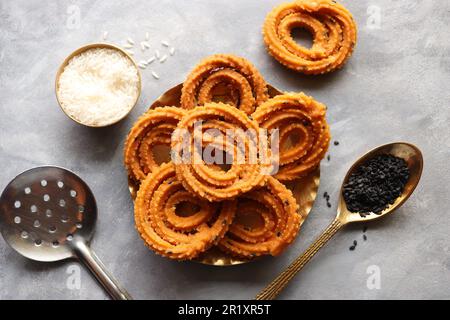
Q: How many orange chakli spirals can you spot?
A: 7